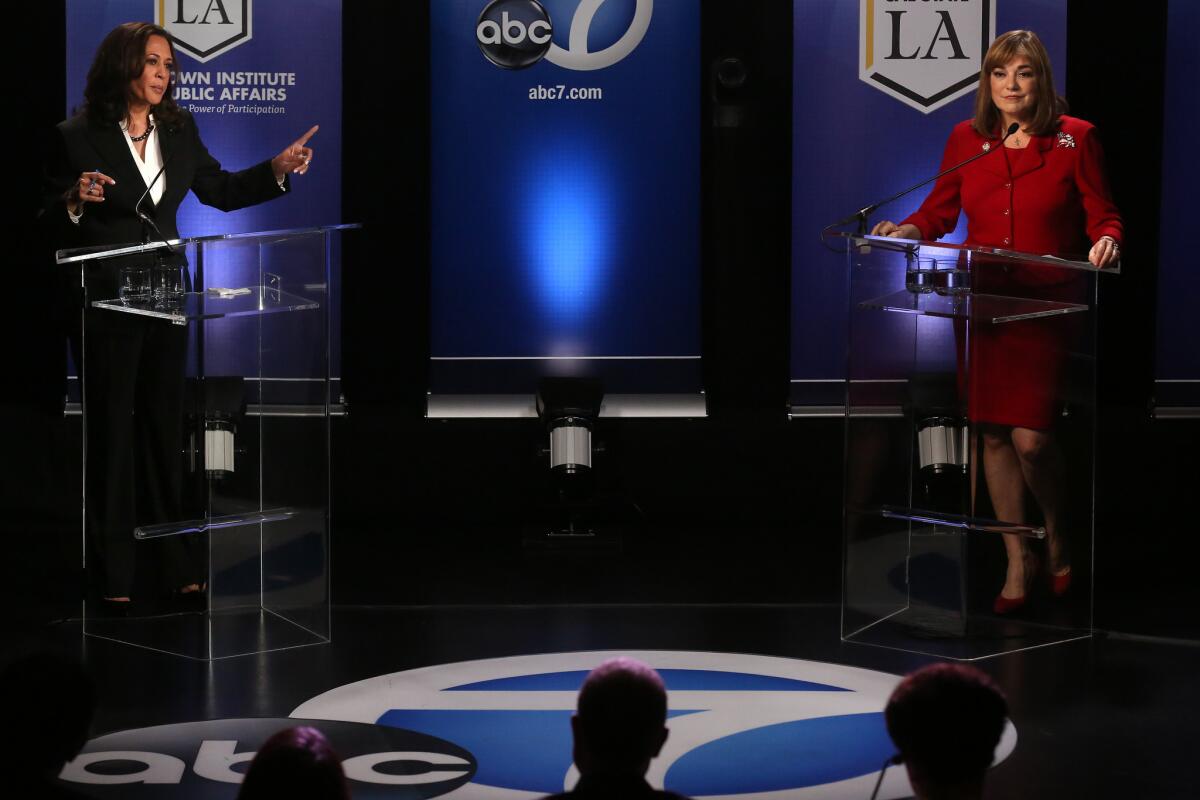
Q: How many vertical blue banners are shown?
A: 4